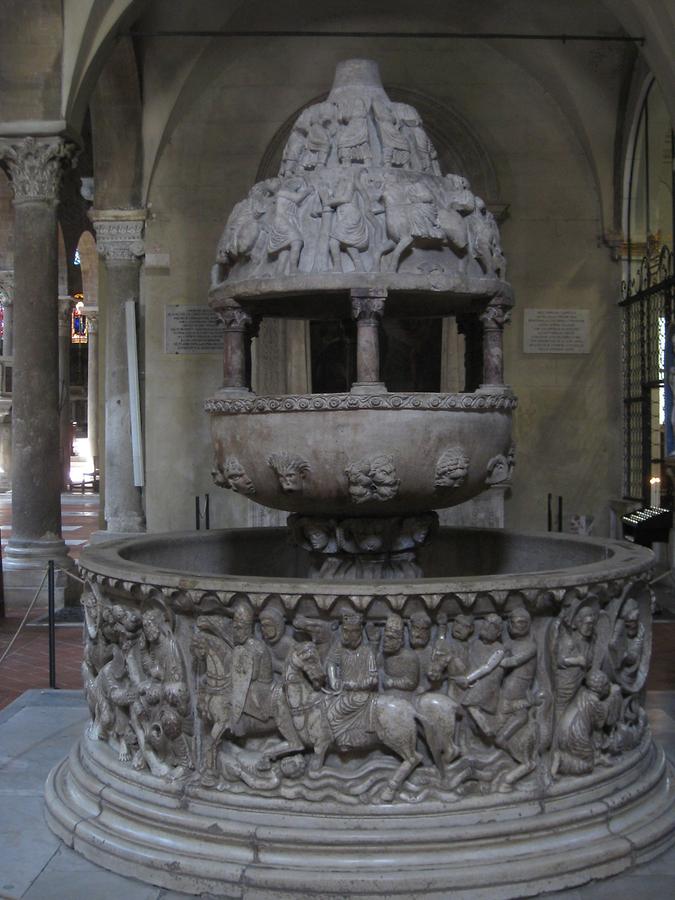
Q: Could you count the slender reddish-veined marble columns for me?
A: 3